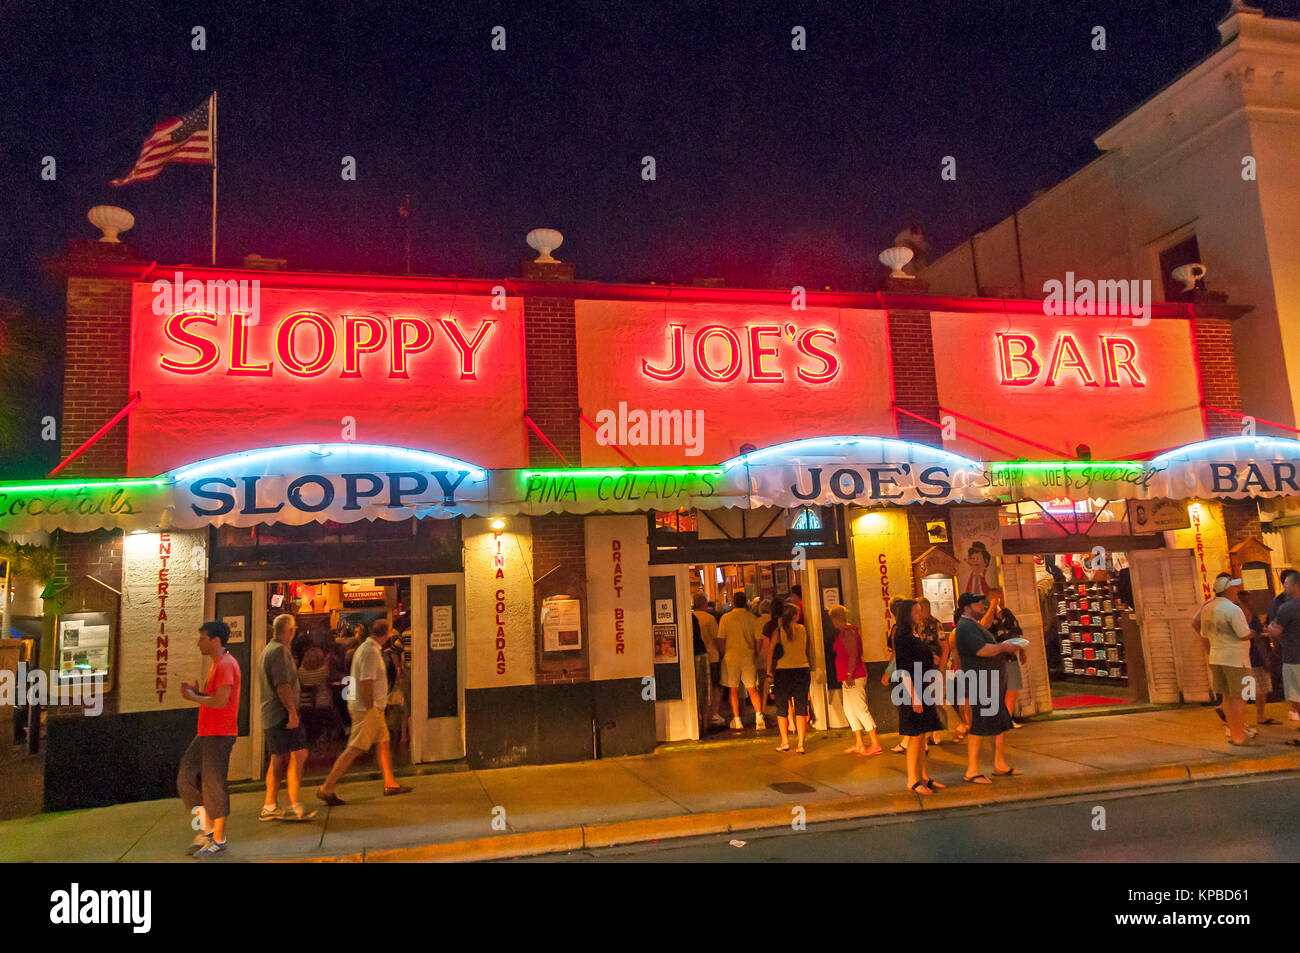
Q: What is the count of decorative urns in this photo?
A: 4